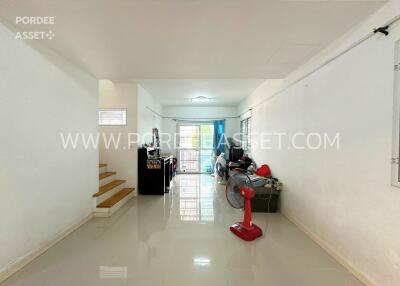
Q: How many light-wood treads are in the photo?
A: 4